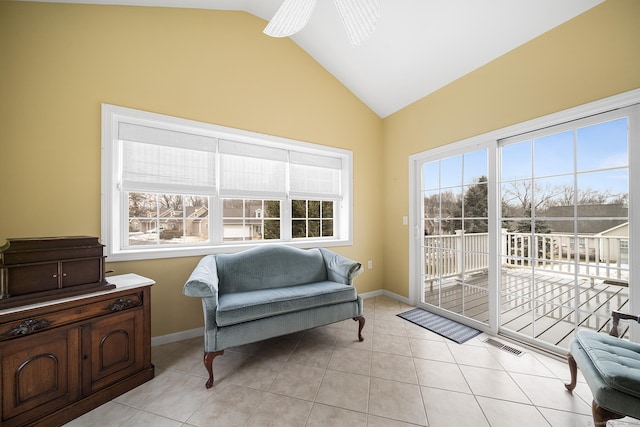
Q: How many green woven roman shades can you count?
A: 0